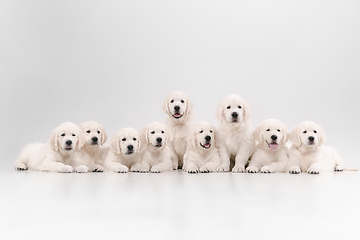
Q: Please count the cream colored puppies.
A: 9